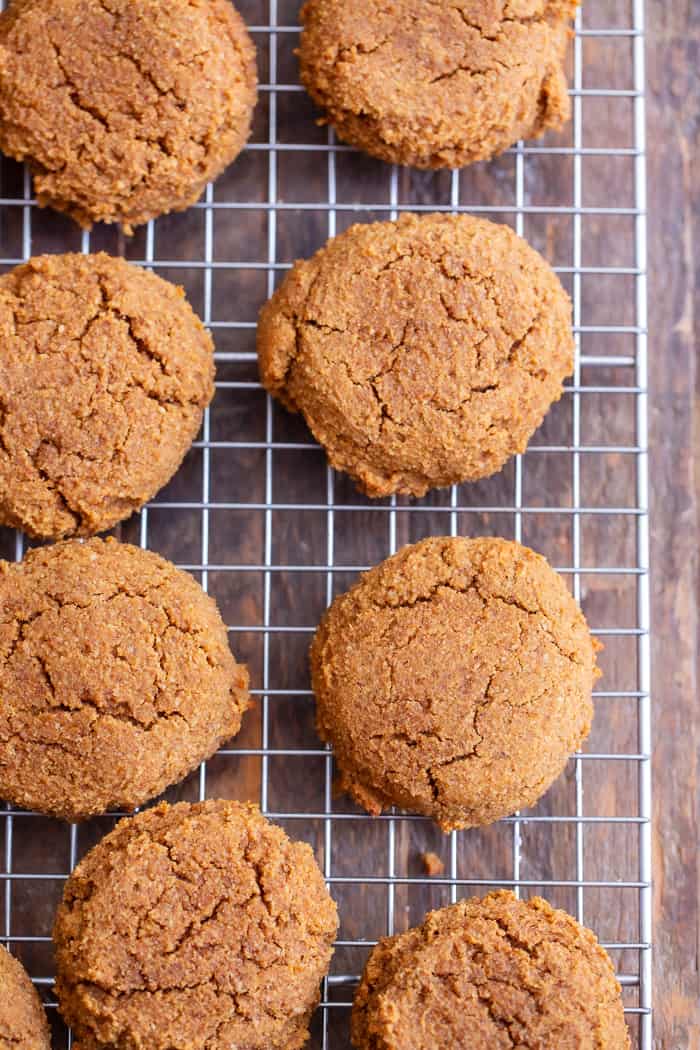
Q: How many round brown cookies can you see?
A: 9